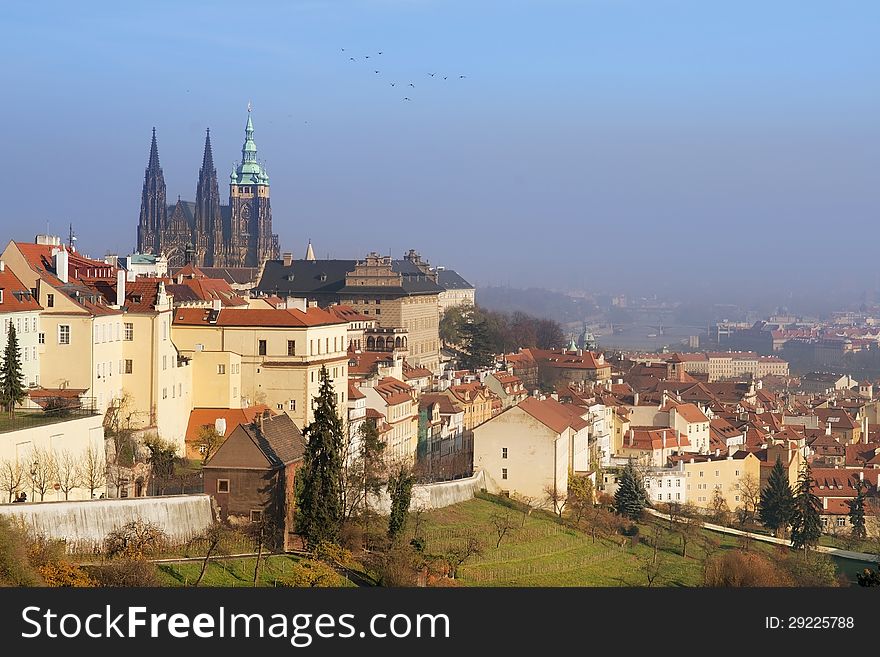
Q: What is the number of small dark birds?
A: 11